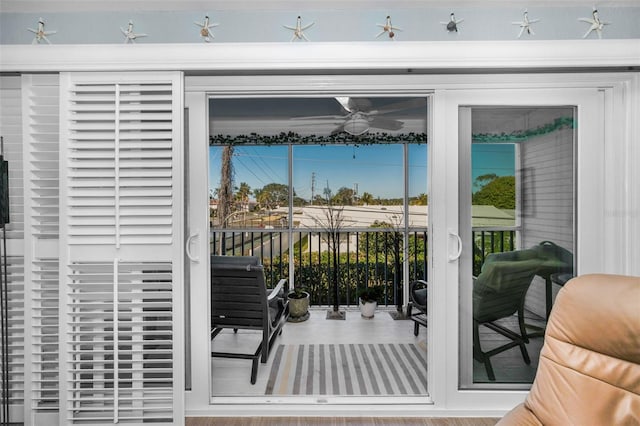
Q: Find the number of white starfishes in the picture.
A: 8